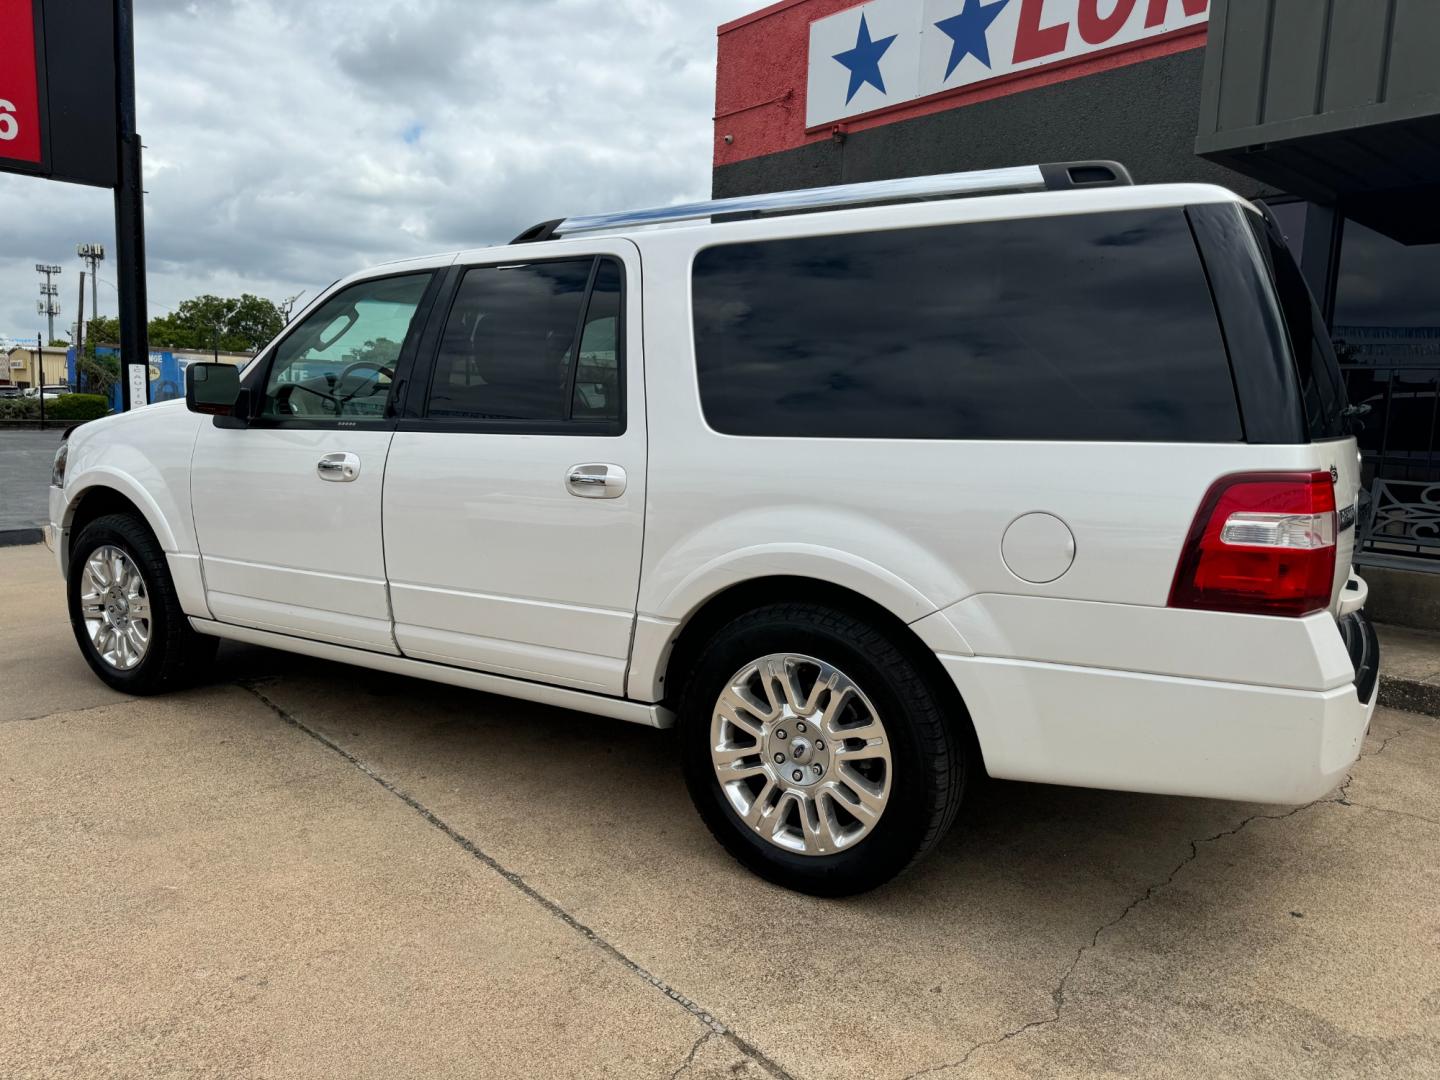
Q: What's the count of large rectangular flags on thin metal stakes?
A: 0